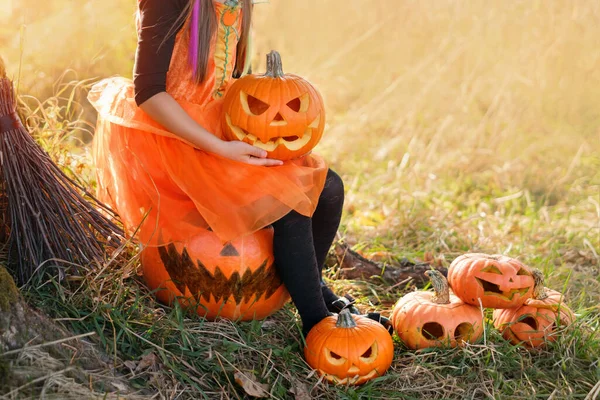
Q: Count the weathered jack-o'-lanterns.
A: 3